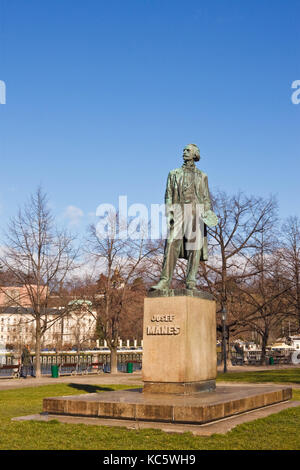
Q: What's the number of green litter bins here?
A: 3